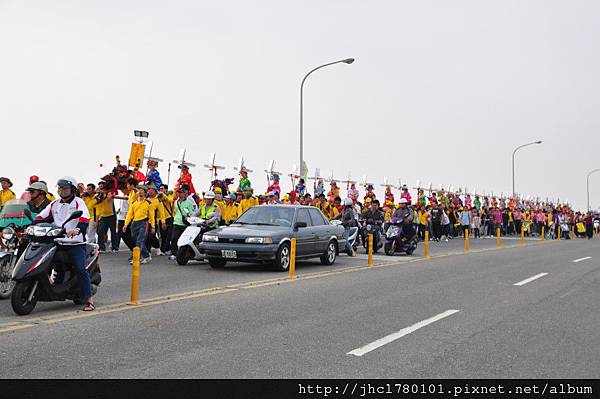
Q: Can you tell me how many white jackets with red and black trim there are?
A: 1